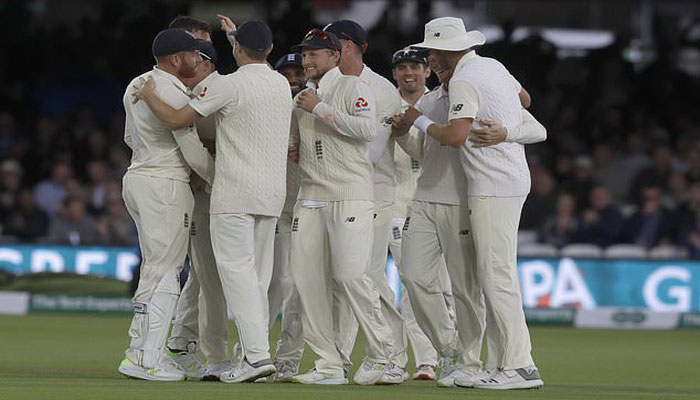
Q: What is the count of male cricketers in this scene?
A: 10